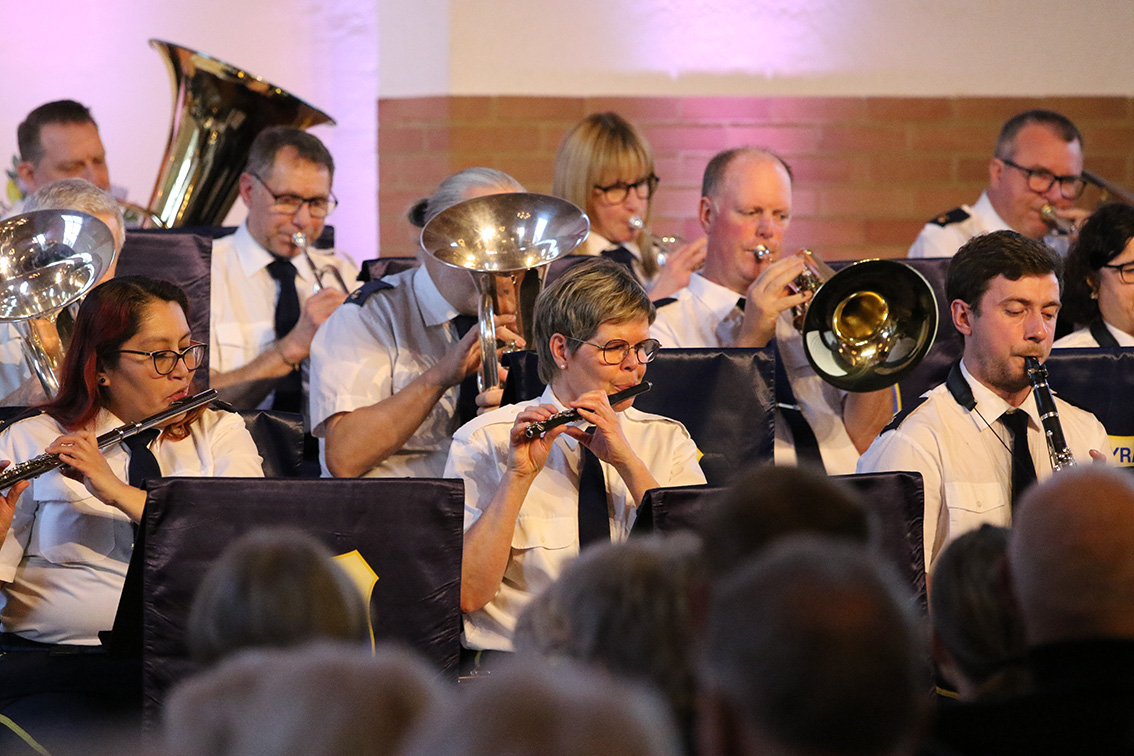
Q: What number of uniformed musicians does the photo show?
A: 11